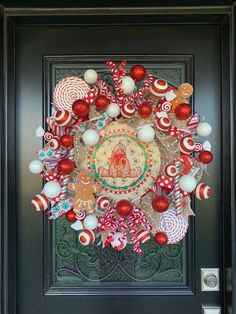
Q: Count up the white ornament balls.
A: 11